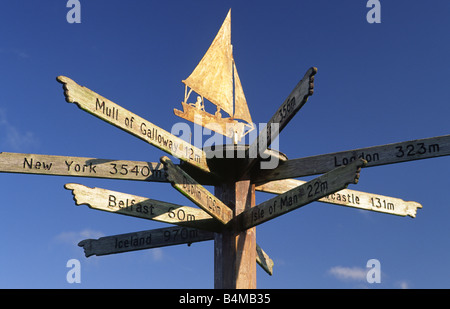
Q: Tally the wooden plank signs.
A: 10